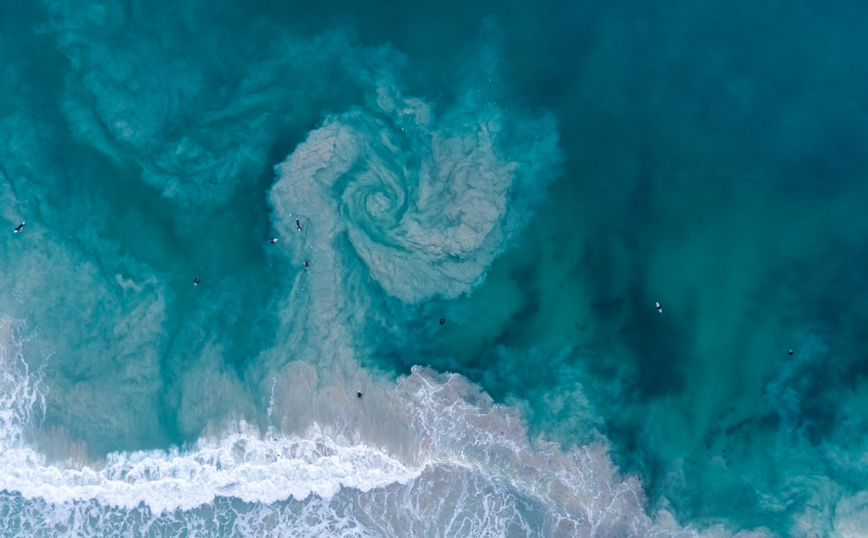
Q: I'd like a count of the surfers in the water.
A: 9